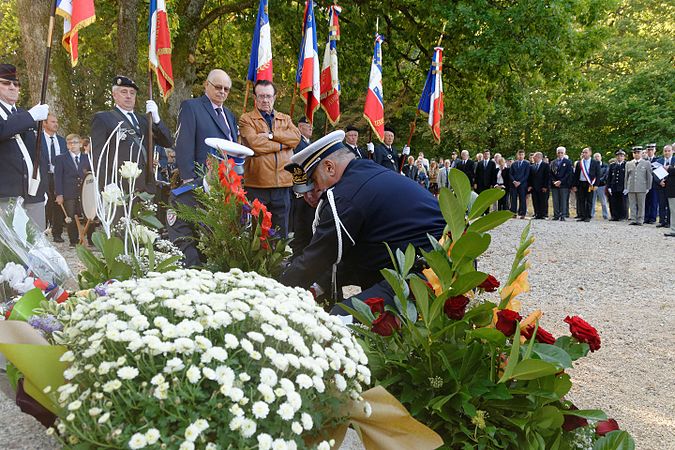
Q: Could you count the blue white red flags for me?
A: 7